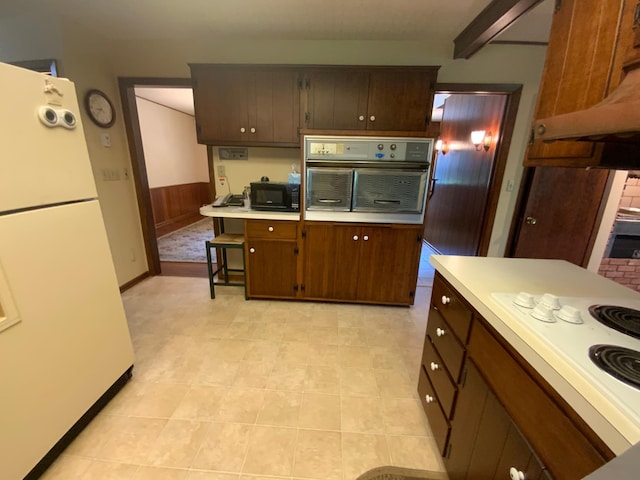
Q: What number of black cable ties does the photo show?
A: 0